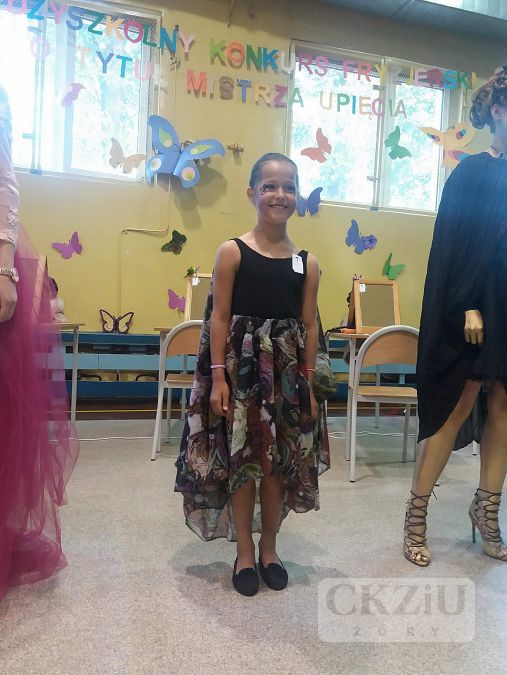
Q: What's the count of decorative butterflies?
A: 13